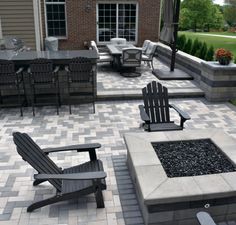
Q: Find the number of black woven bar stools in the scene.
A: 3